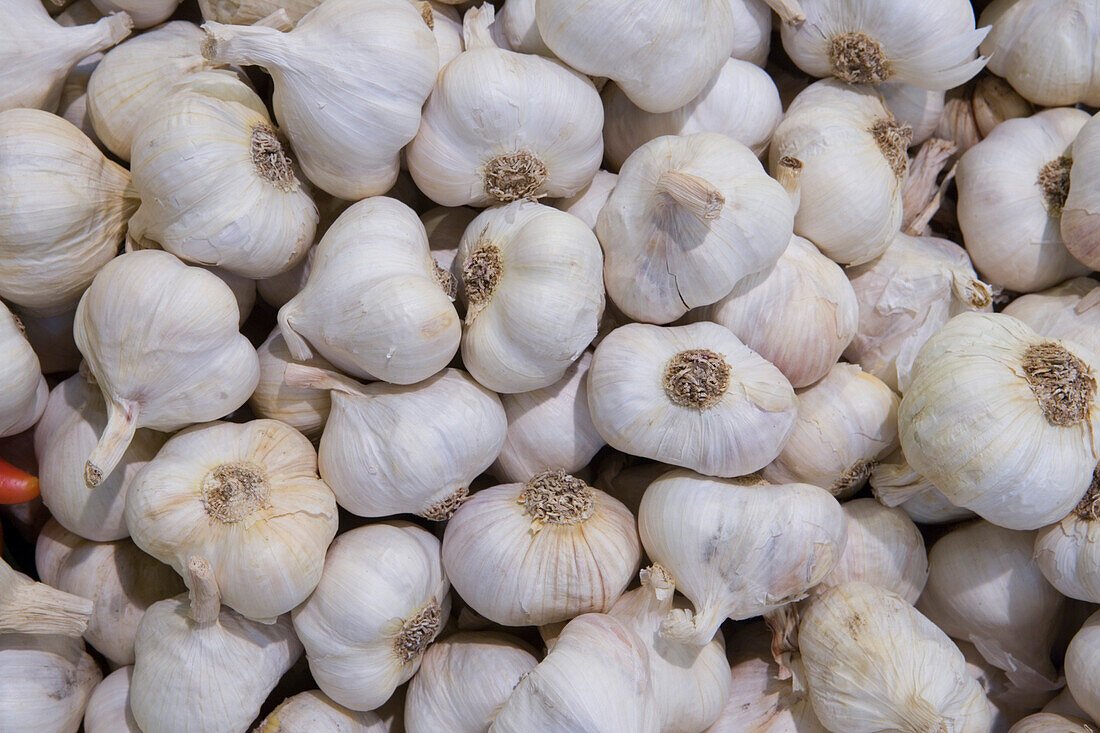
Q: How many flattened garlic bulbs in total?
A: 0